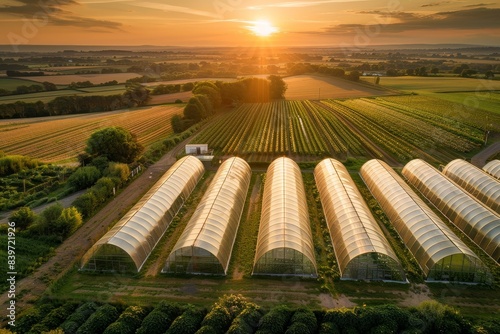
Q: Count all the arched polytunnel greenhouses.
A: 8